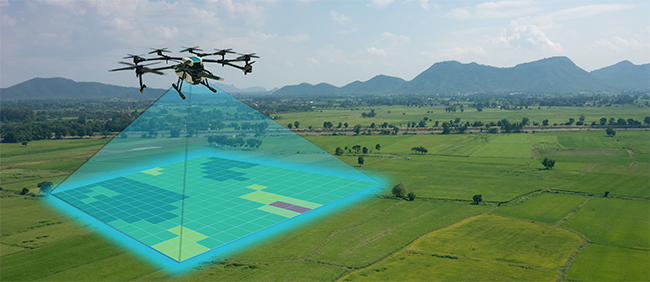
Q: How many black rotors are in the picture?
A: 8